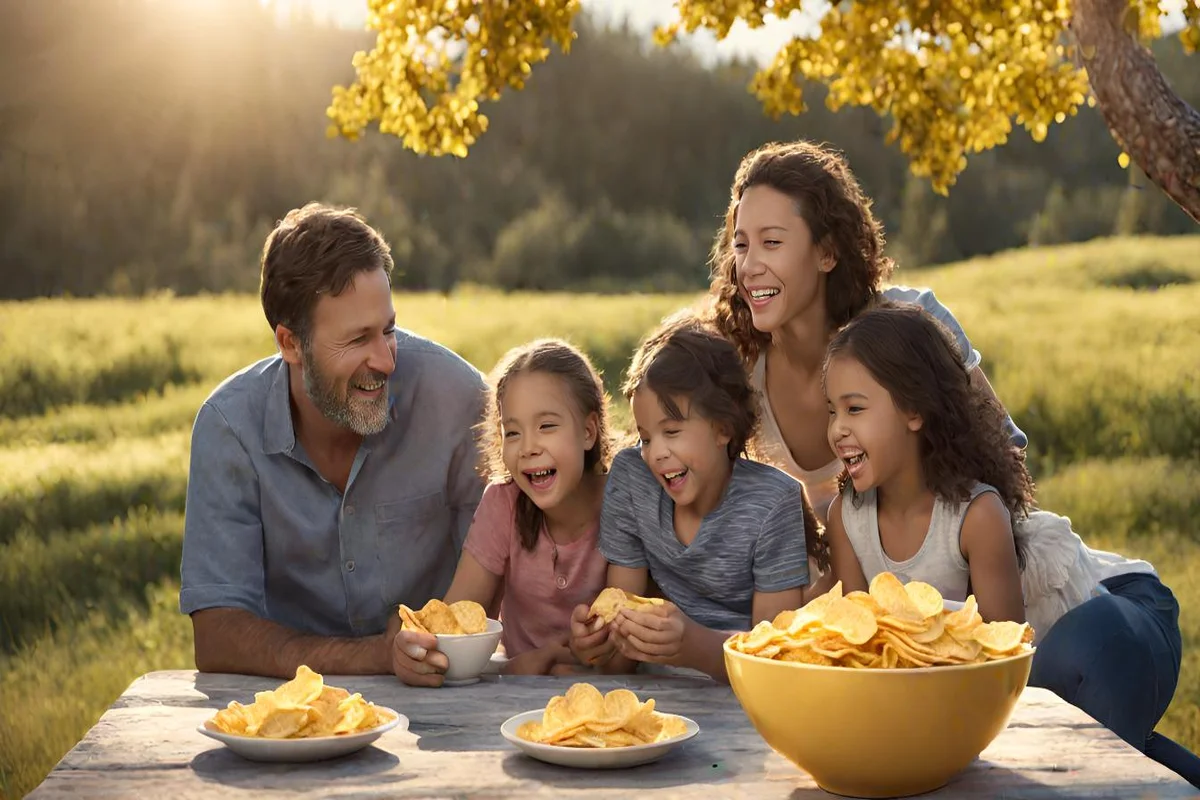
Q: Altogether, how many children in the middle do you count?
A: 3